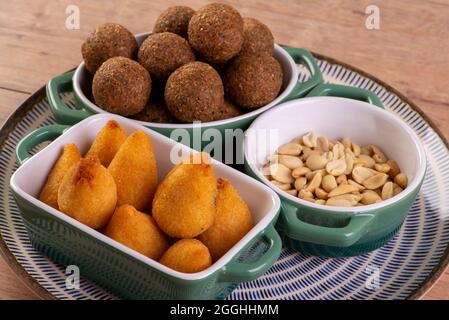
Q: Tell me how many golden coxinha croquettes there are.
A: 8